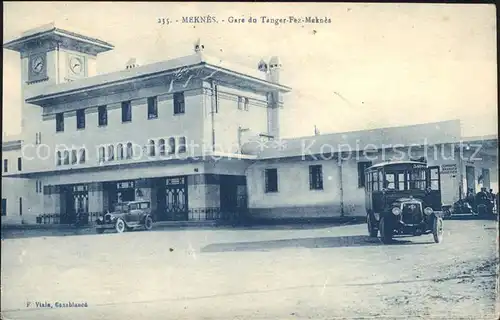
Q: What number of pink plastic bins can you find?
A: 0